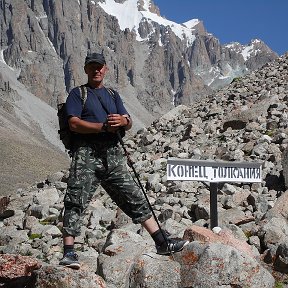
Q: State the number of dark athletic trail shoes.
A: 2